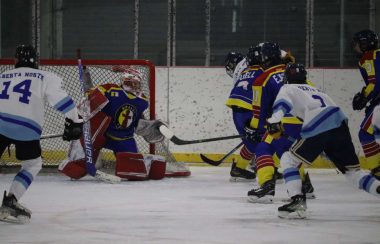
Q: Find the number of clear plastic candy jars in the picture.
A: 0